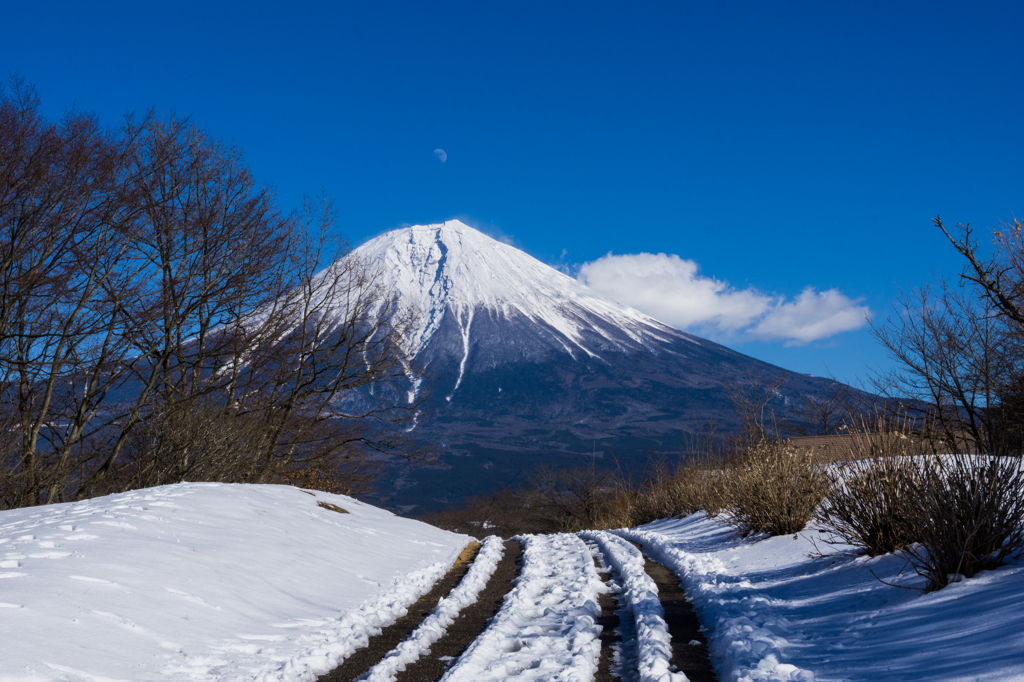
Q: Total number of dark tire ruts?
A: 4